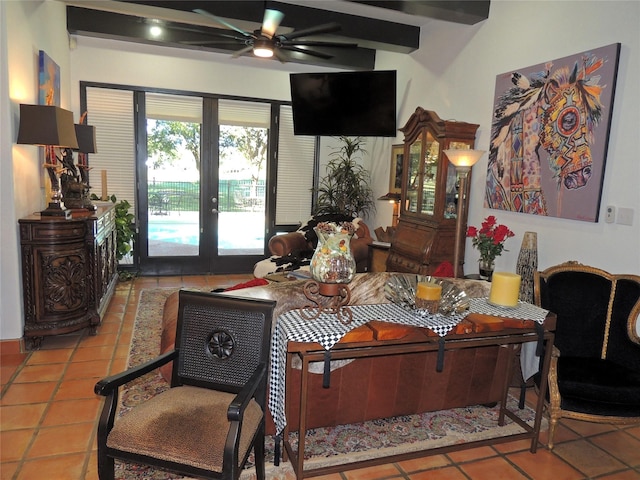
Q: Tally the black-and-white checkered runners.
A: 1